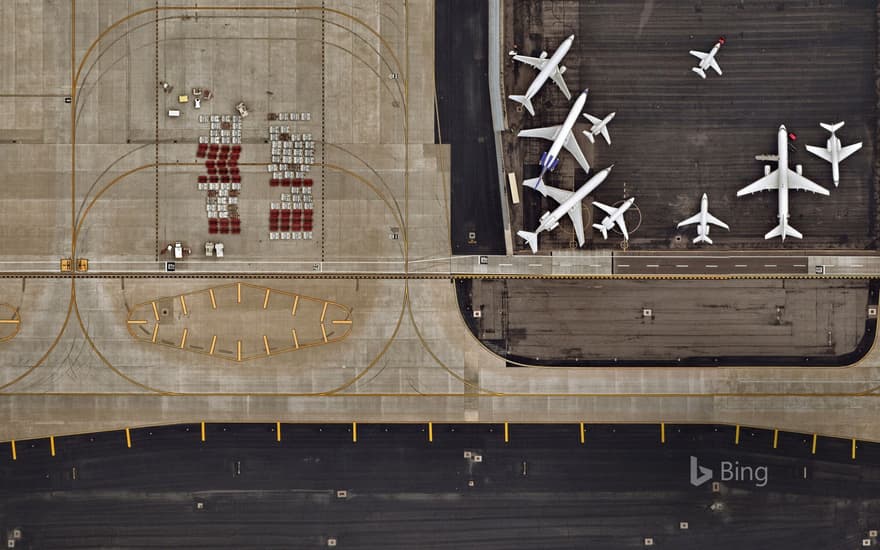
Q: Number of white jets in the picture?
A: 9